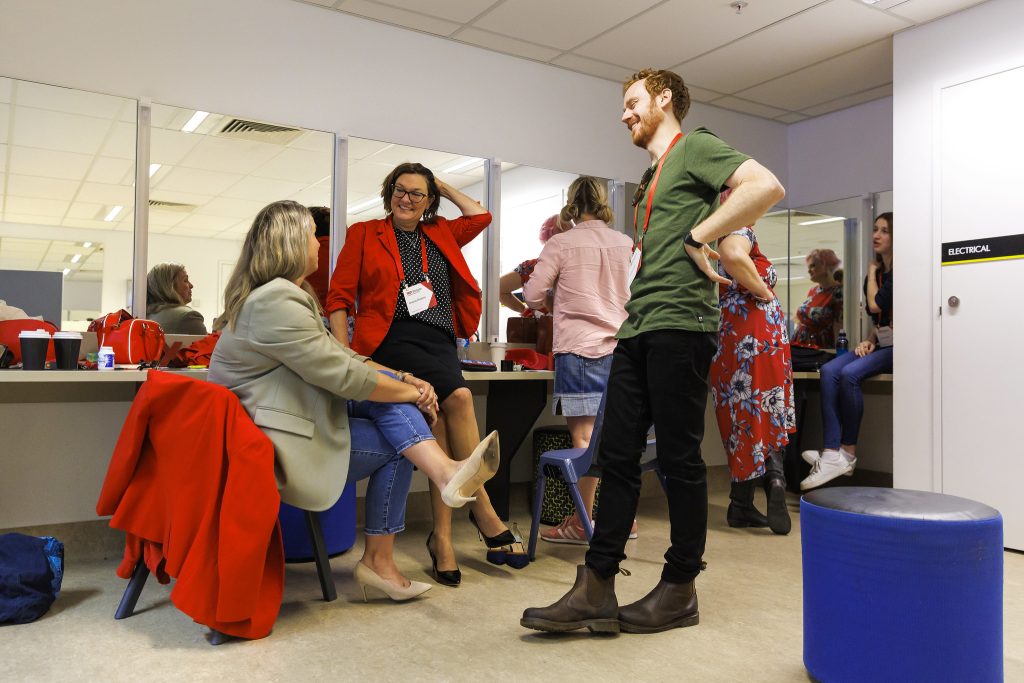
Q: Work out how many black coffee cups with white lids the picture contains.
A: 2